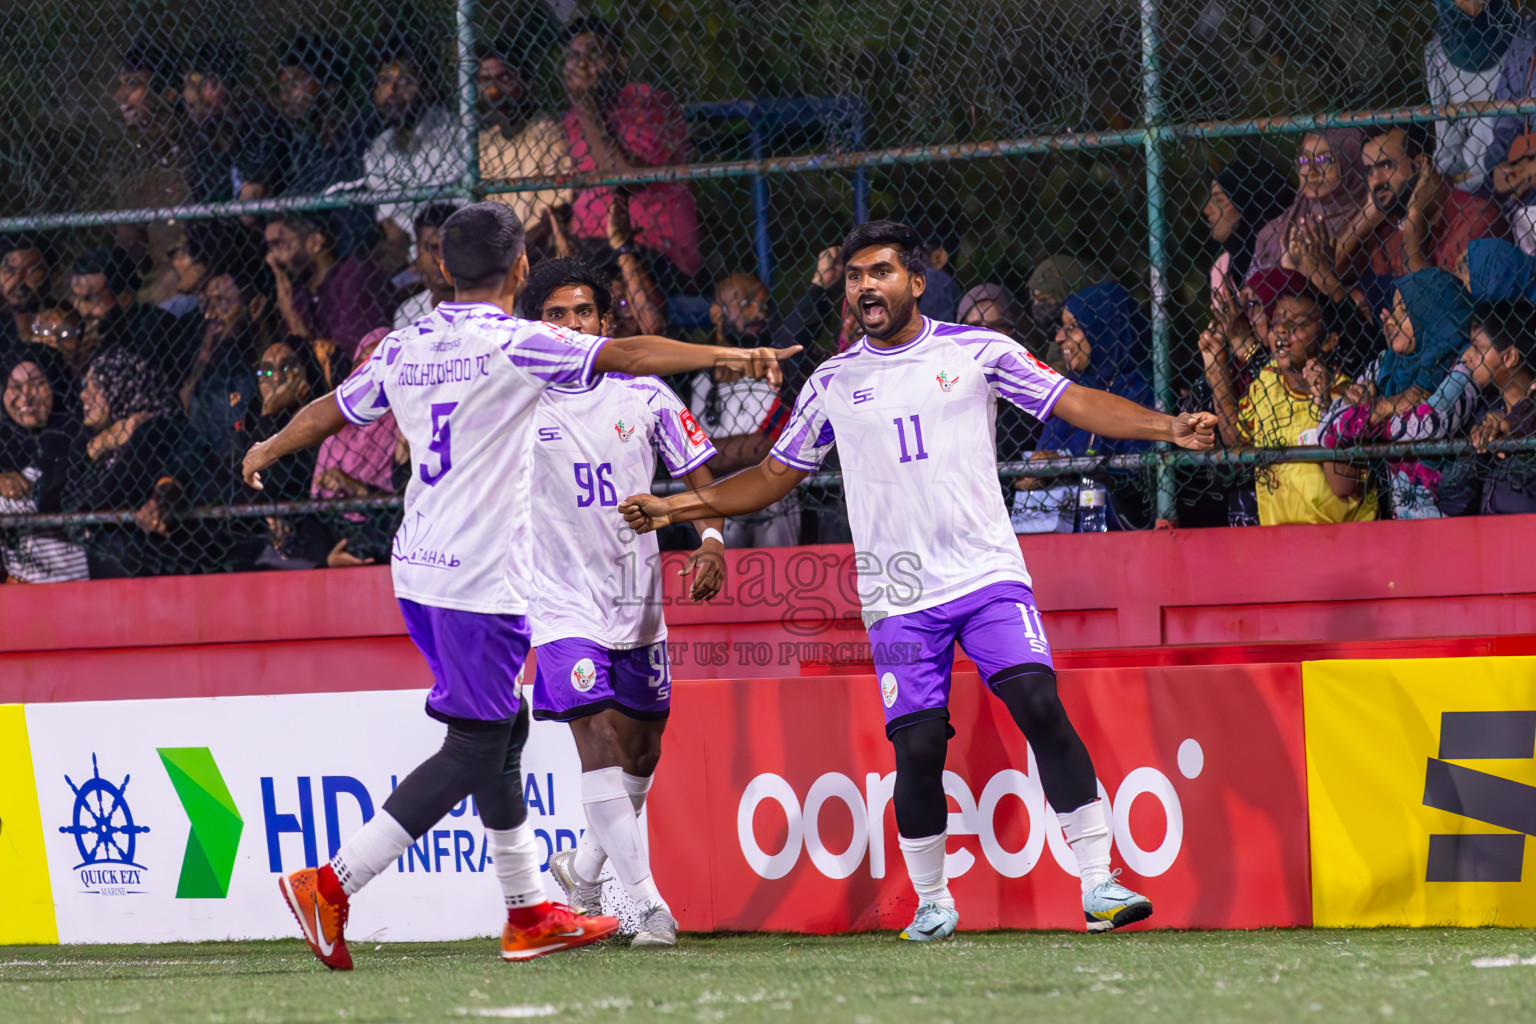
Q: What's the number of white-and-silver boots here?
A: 2